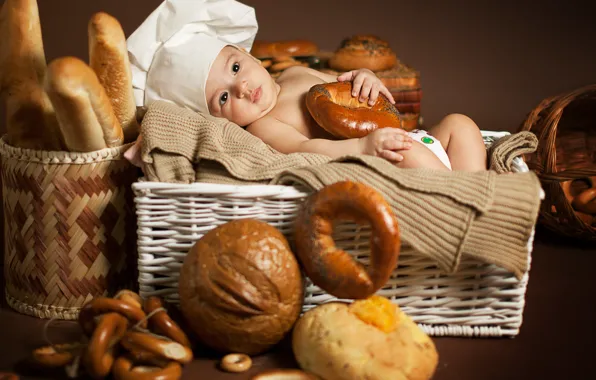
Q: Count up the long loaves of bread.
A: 4